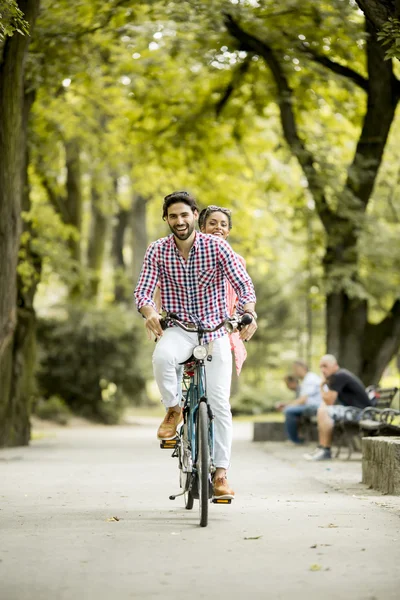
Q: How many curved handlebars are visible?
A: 1